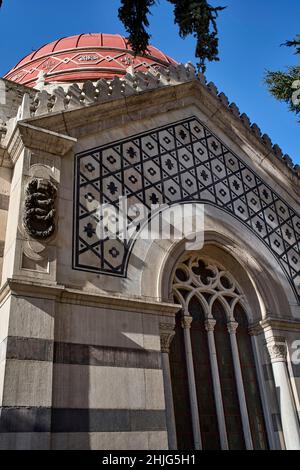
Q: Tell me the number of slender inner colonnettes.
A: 3